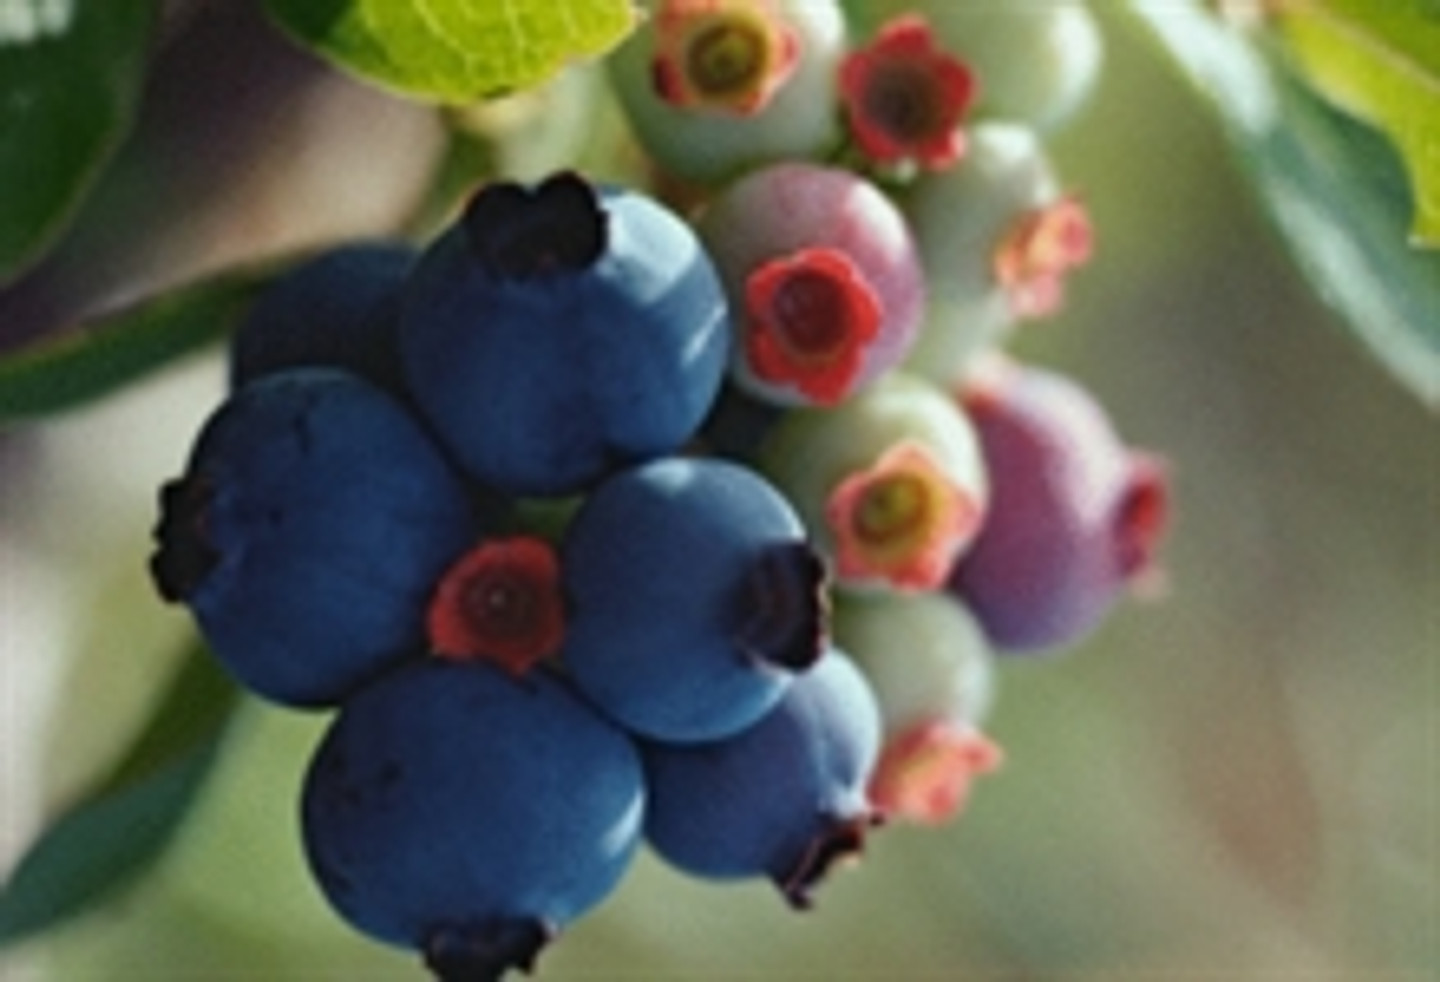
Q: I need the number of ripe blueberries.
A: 6